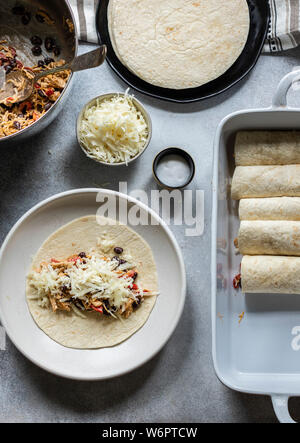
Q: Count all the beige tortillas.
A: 7